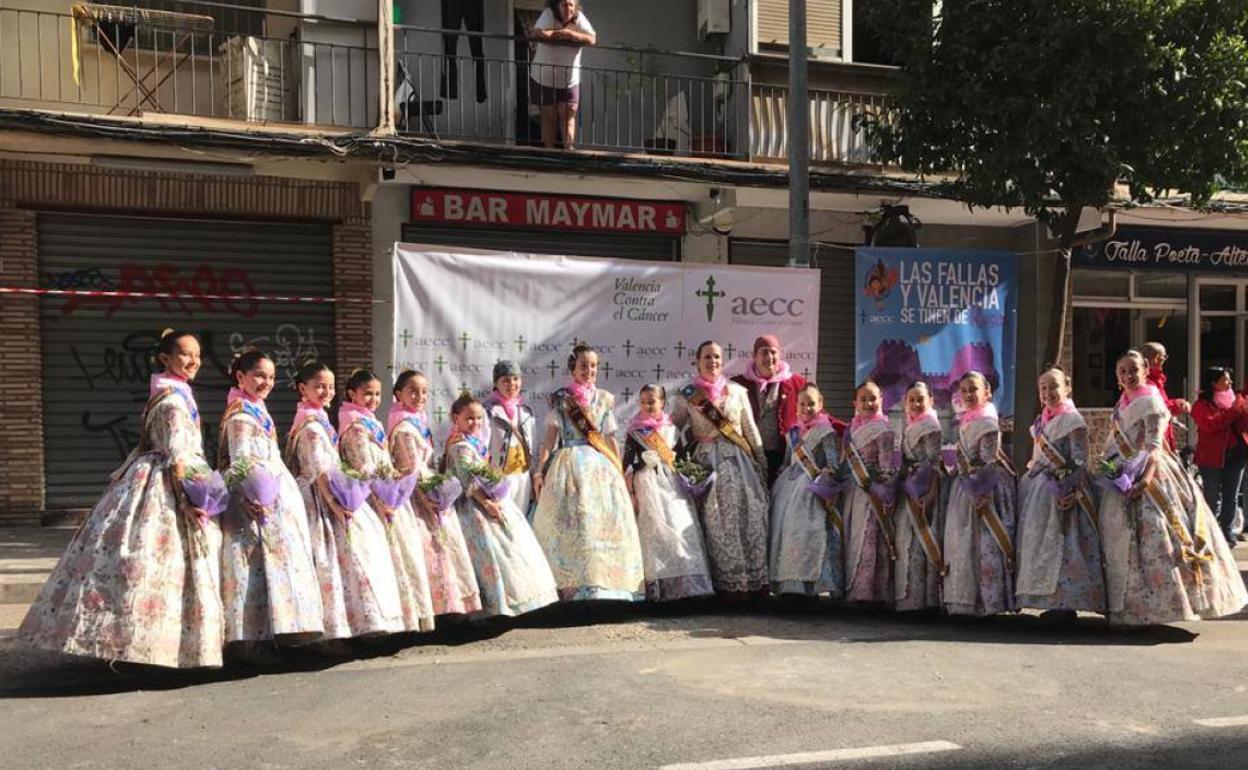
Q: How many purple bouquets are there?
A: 13